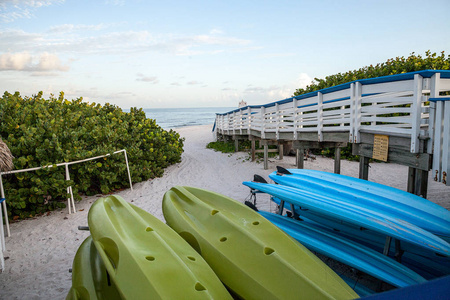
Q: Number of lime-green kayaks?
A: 3